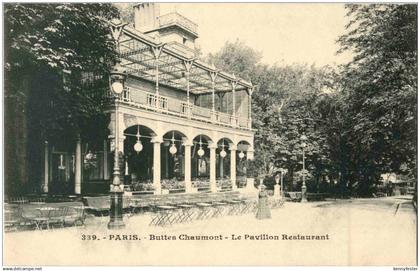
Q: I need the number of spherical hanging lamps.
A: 5